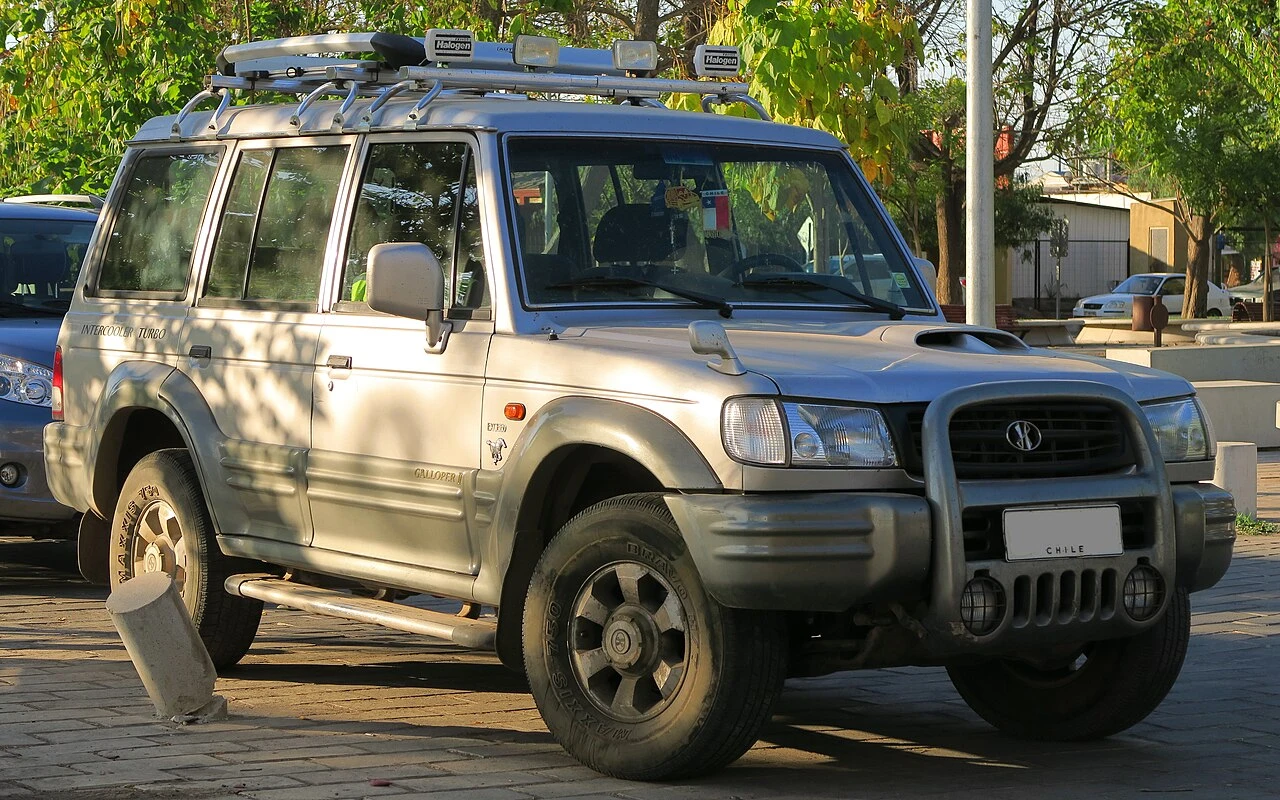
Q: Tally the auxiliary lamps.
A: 6